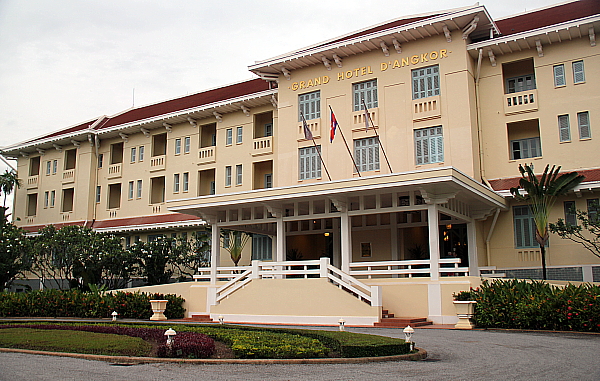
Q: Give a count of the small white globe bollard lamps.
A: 5